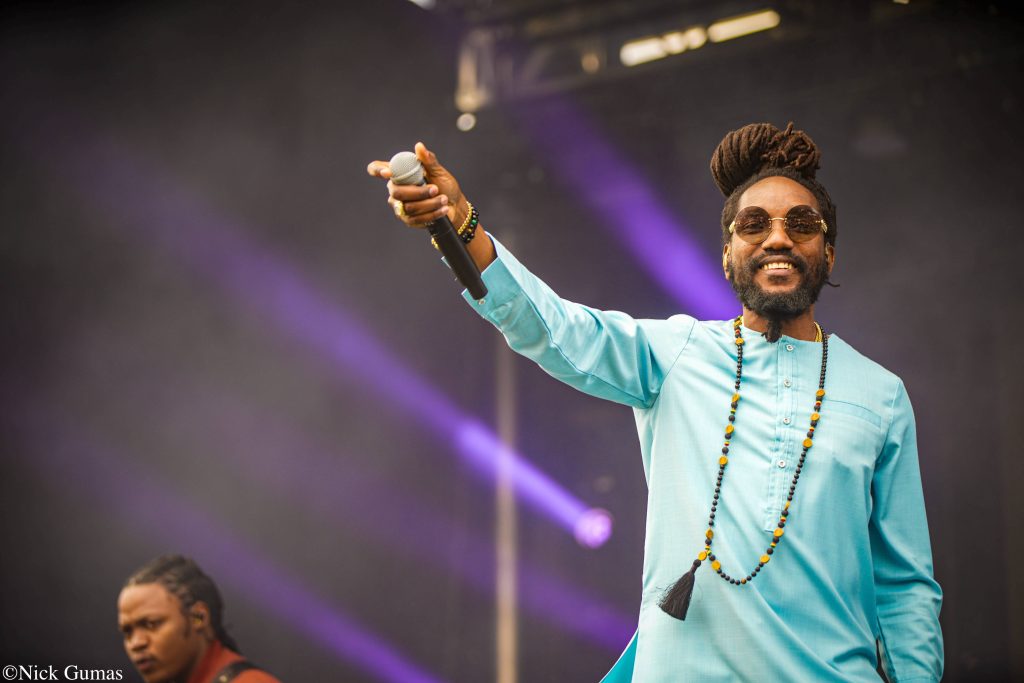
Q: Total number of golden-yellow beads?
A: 14